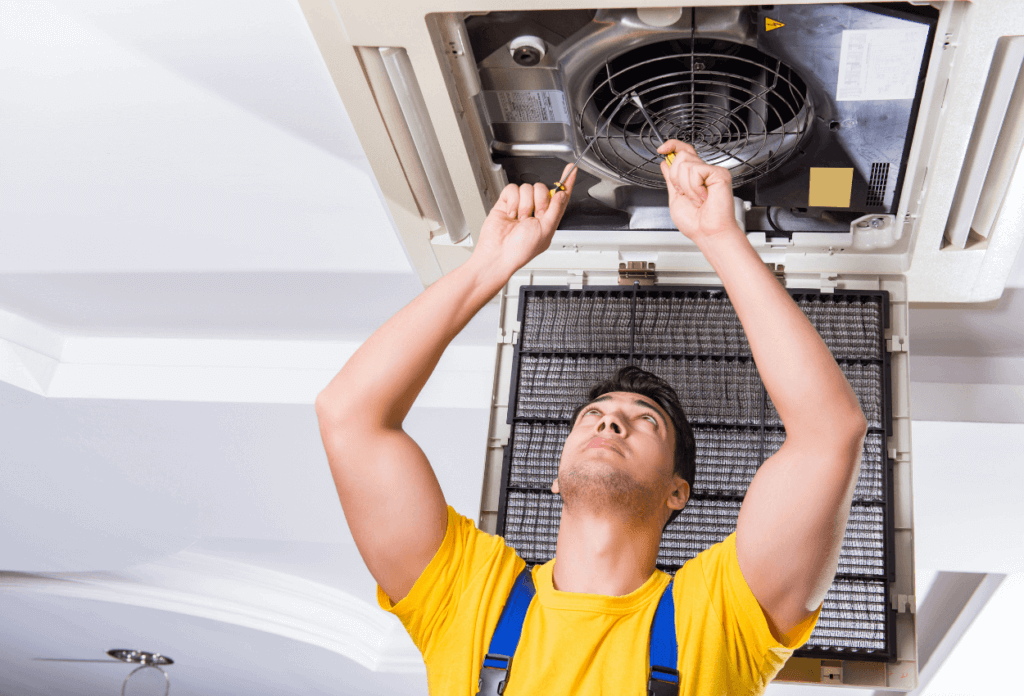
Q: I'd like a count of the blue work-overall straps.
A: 2